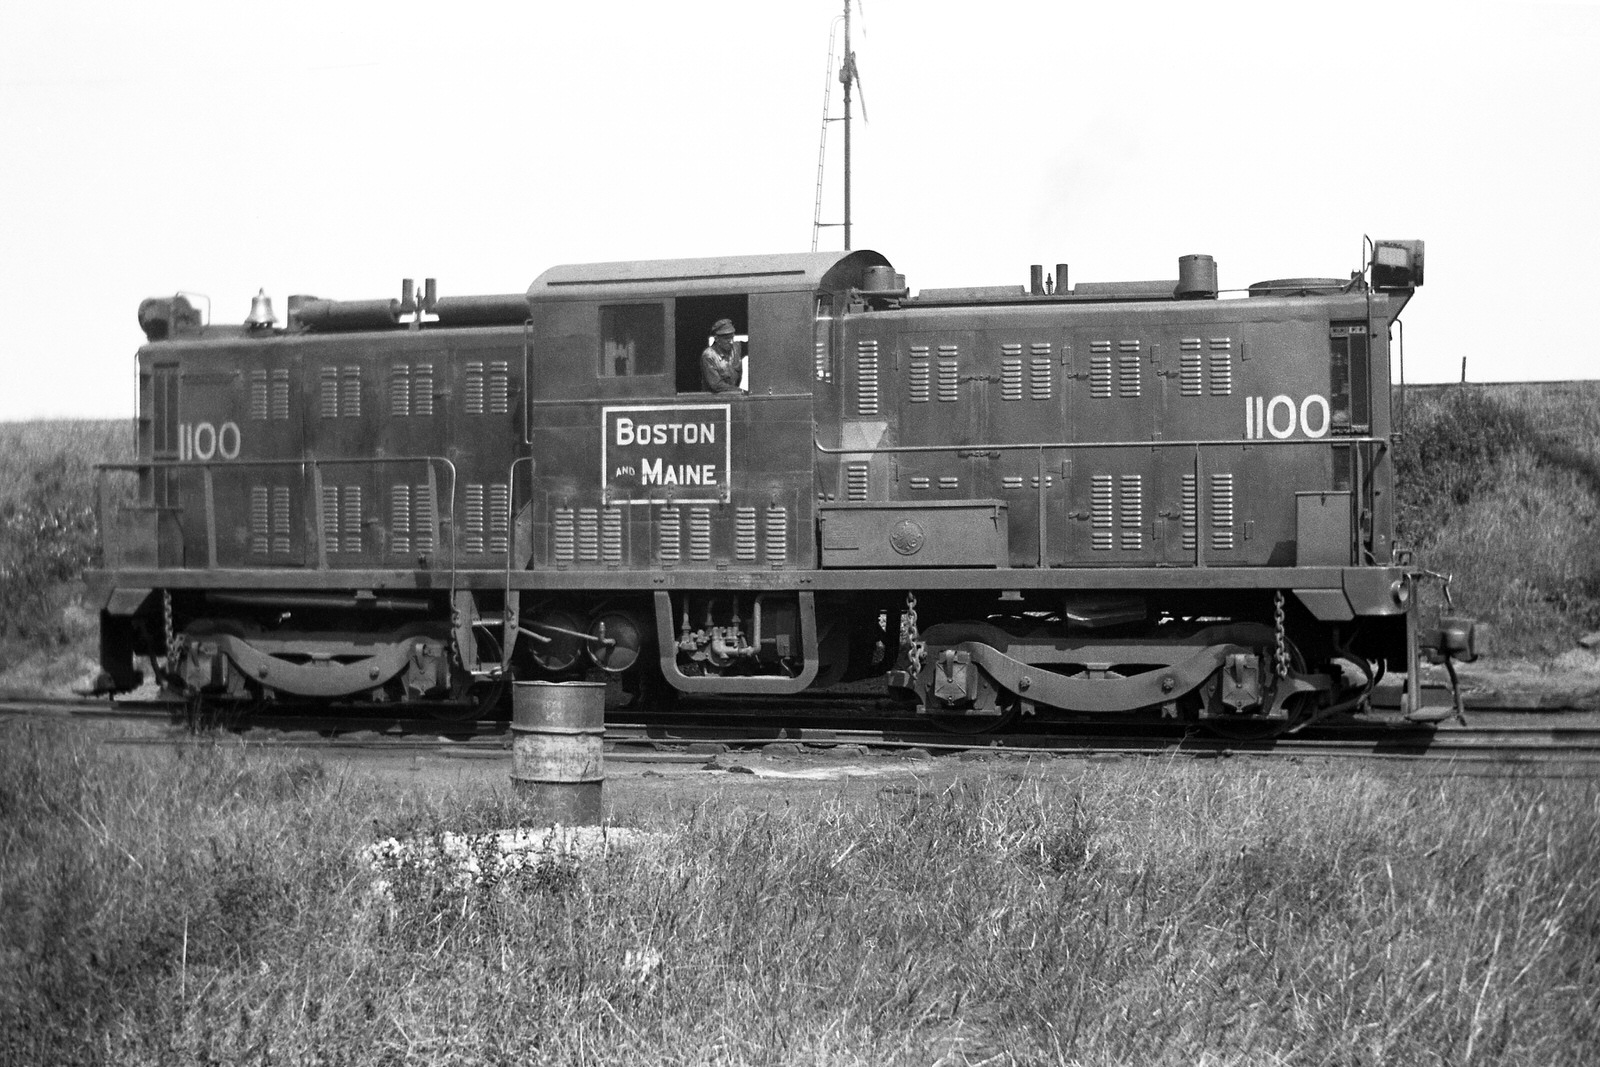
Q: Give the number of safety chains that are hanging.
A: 4